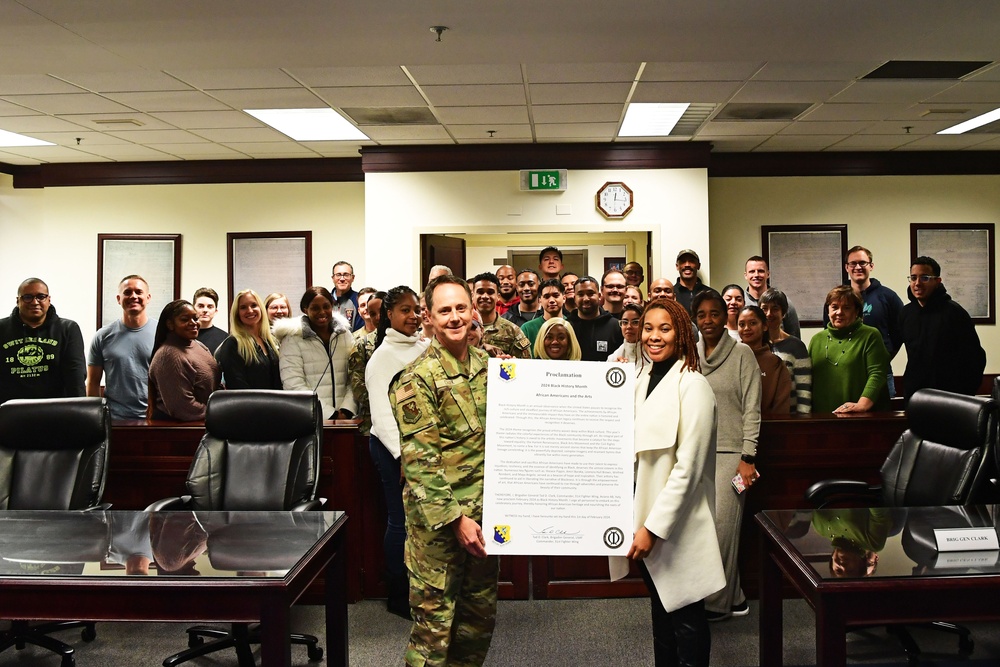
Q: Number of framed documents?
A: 4